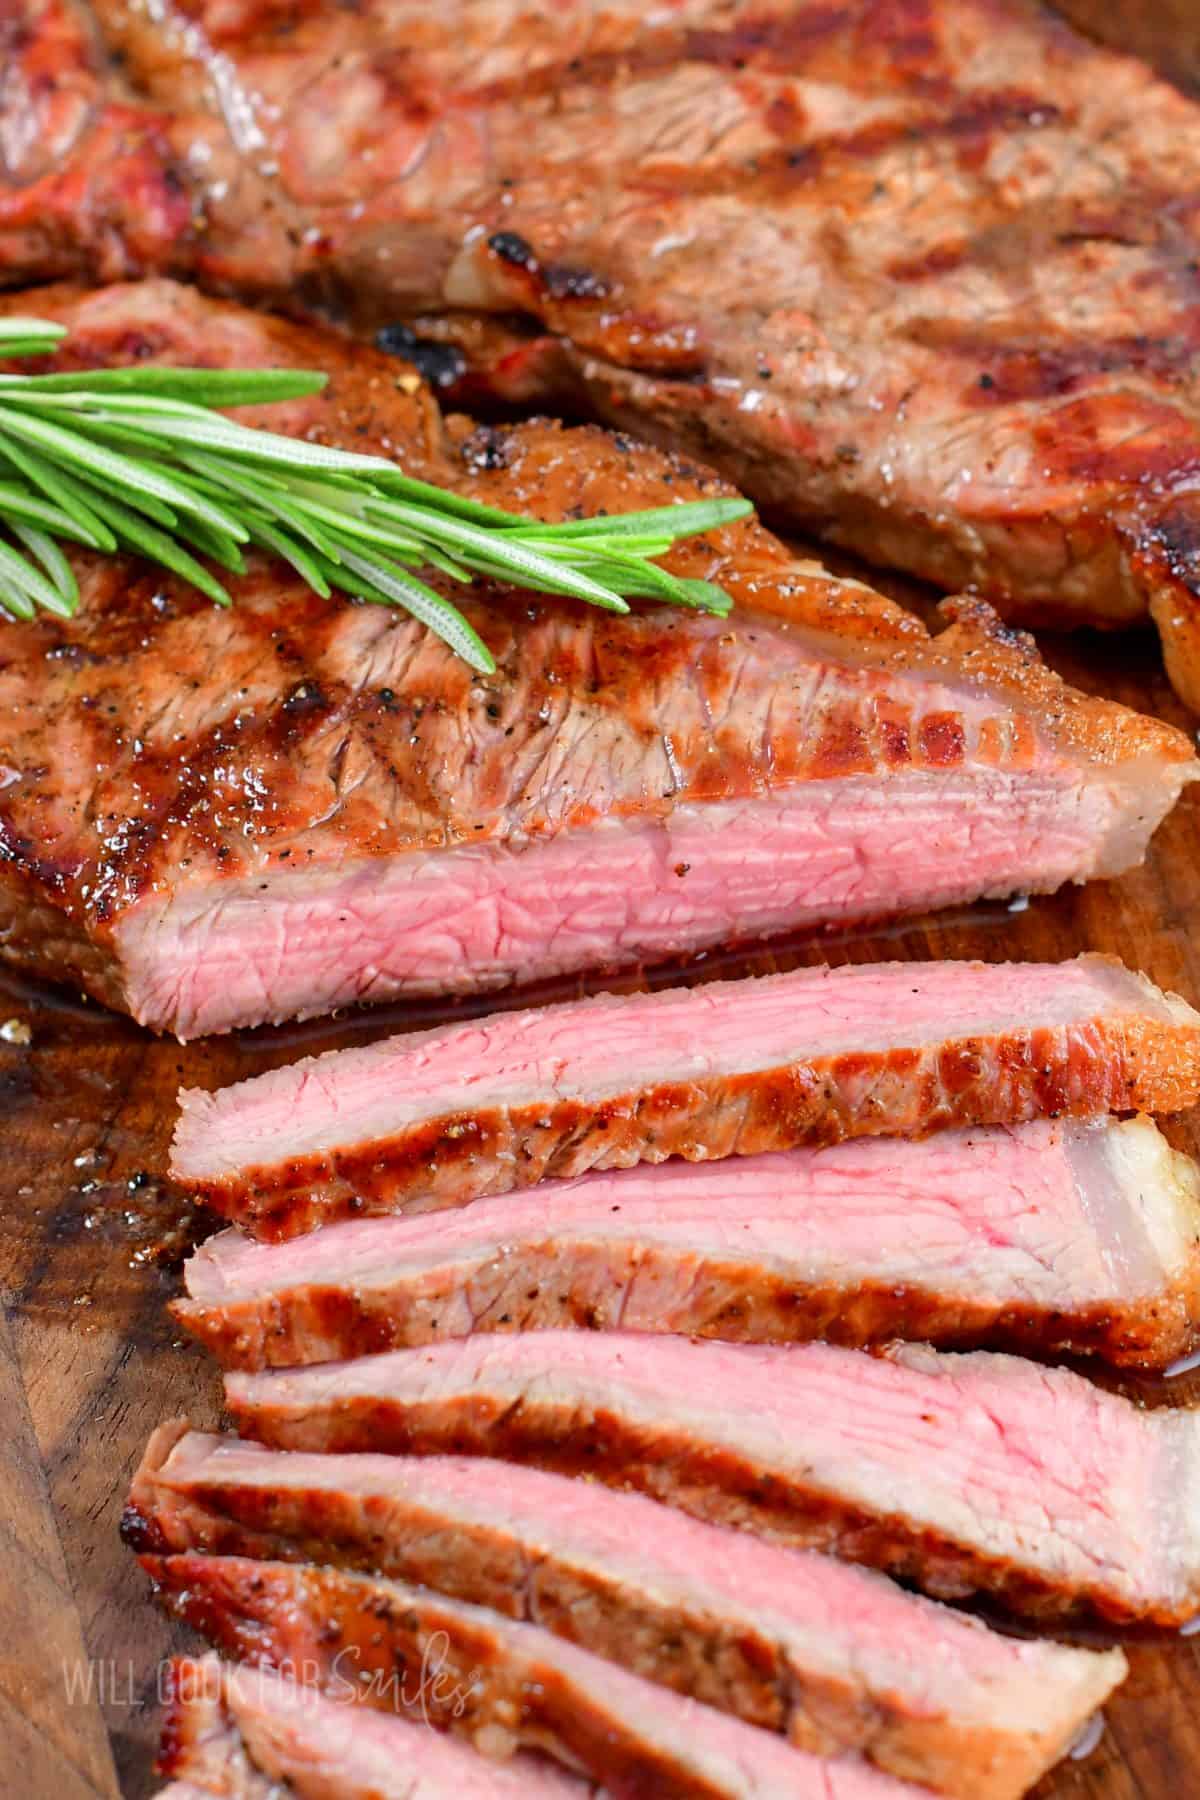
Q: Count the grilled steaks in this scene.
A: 2